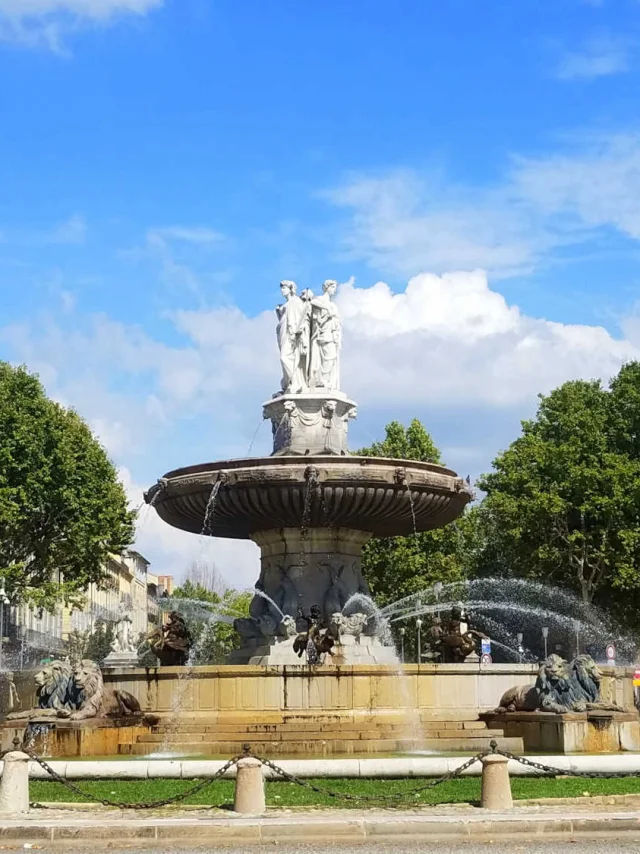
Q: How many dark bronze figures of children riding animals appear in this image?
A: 3